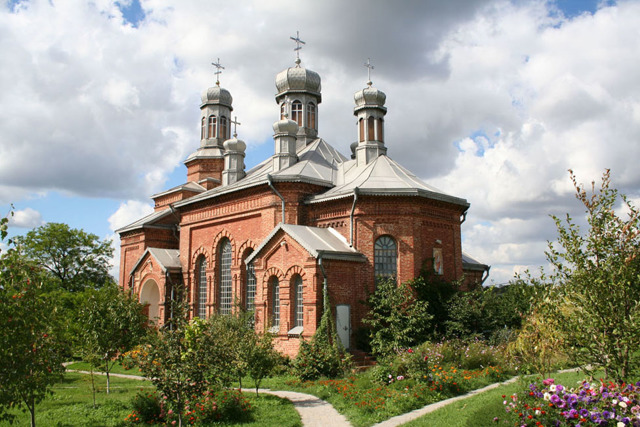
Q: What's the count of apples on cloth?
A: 0